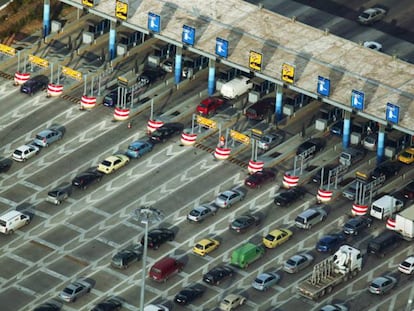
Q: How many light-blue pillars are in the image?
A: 7